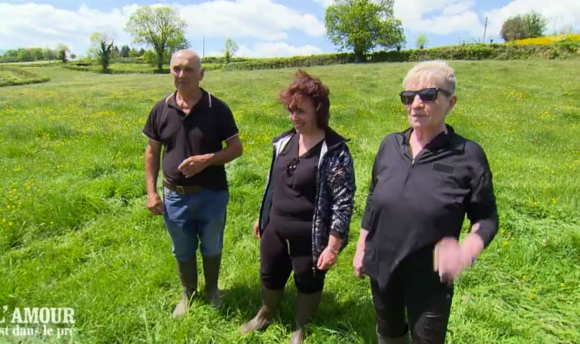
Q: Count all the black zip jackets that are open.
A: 1